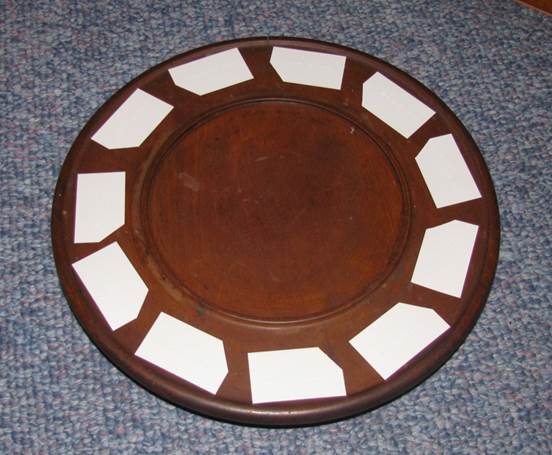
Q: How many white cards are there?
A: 11